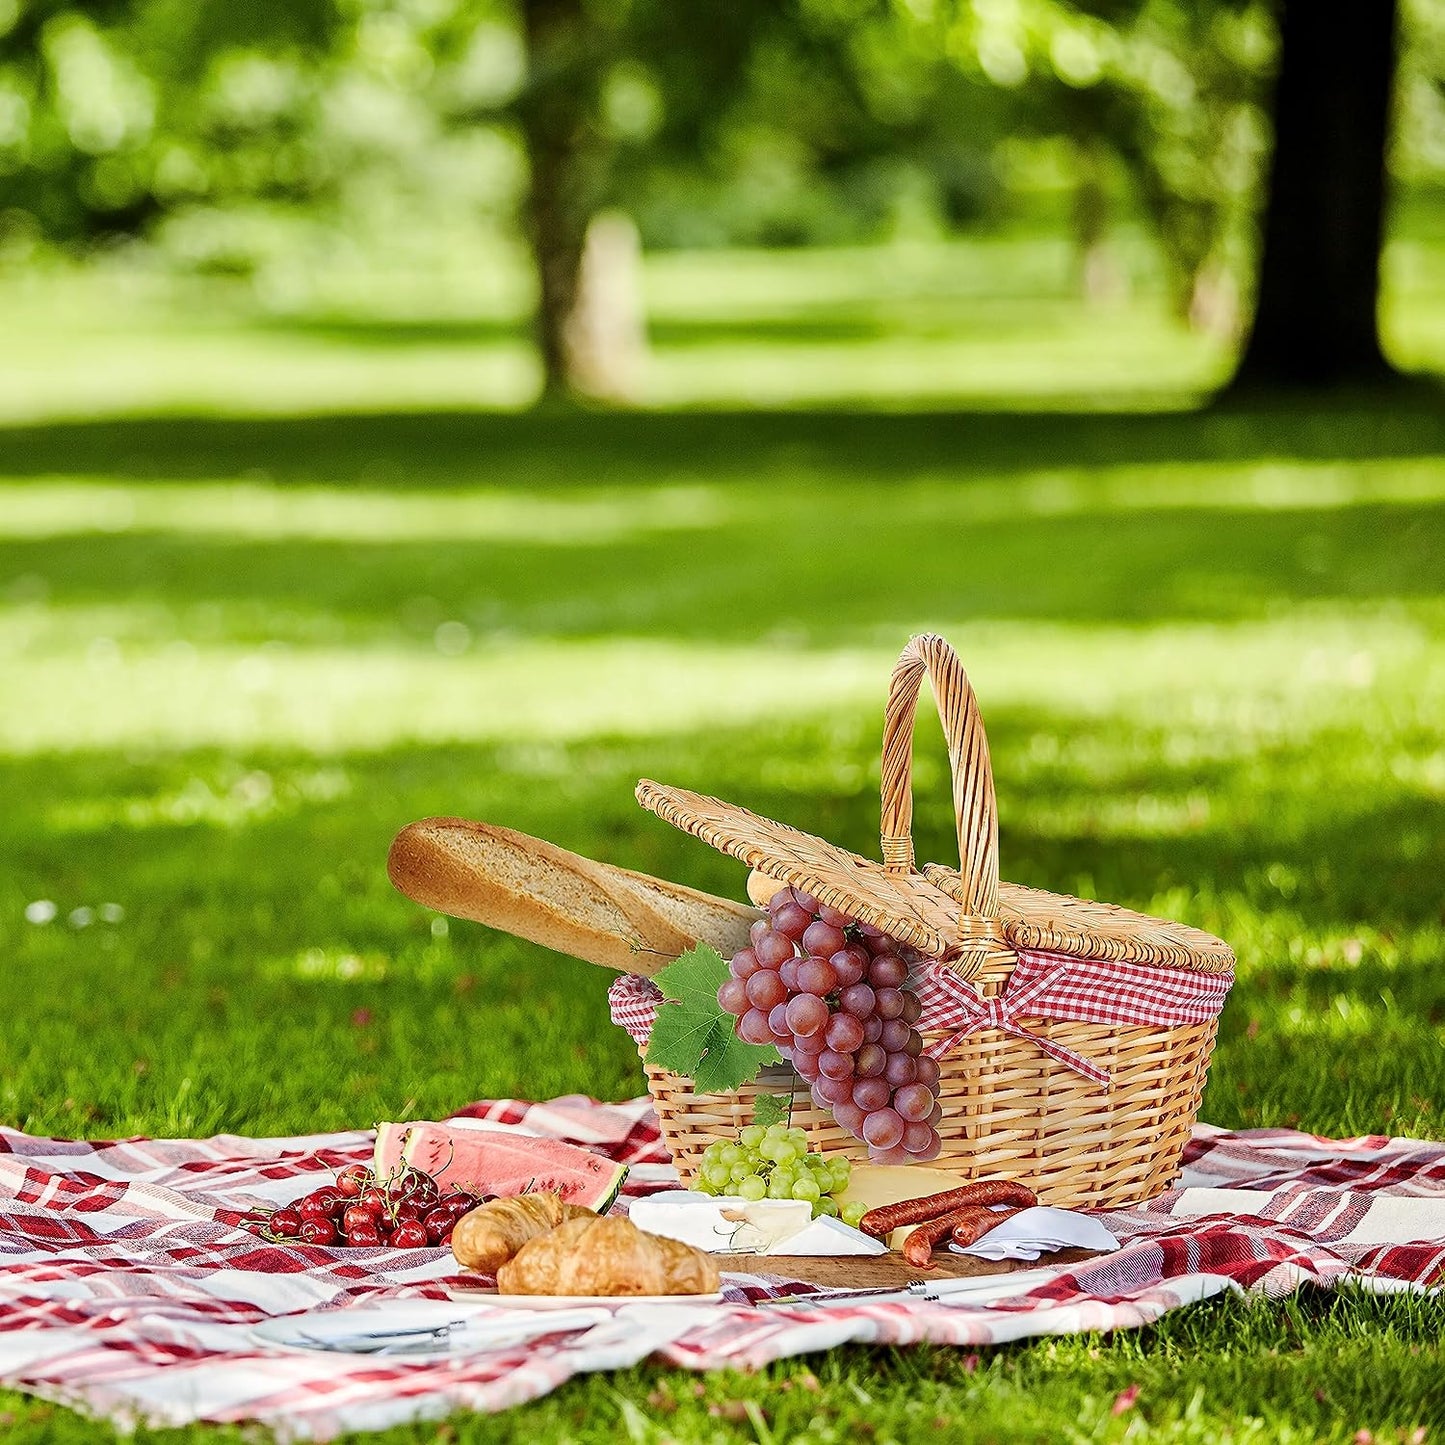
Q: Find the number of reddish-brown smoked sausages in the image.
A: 3